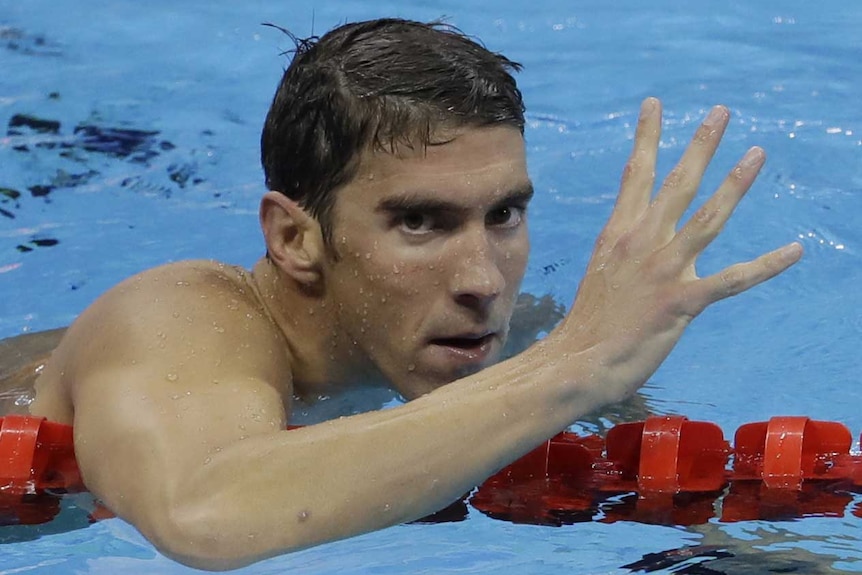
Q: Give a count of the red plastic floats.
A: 4